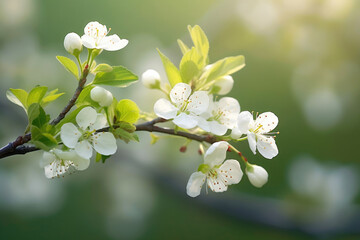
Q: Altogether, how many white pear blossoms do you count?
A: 7